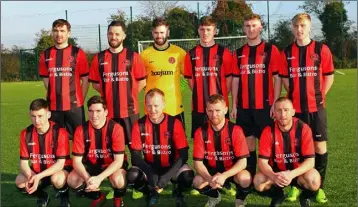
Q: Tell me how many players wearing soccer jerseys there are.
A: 11